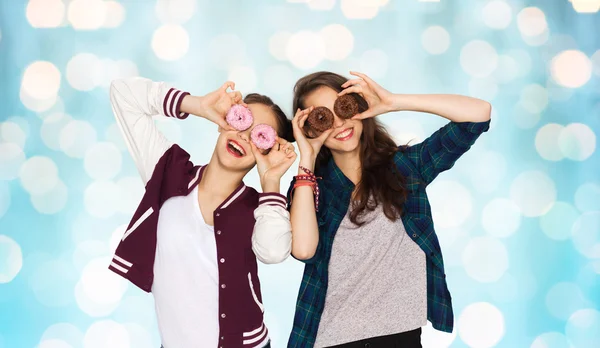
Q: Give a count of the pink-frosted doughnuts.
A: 2